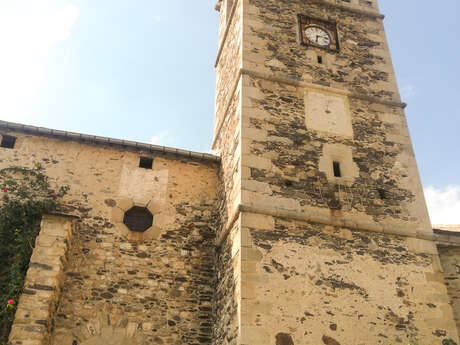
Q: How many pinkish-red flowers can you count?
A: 3